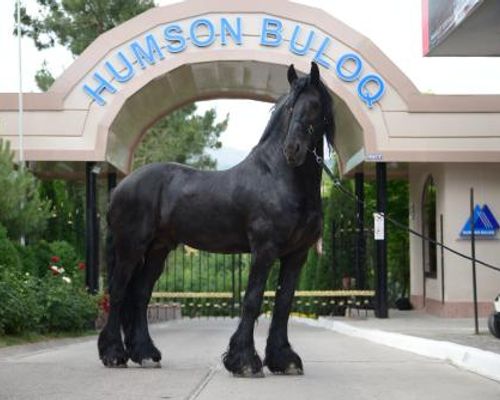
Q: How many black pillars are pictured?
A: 4